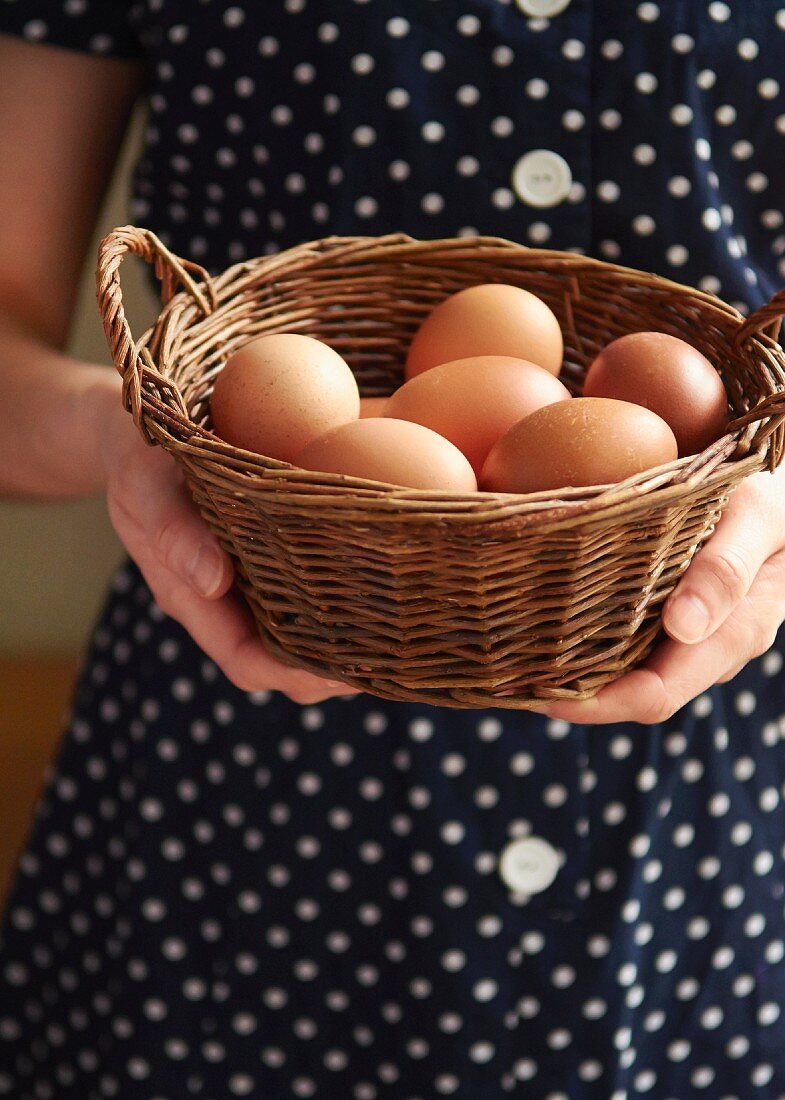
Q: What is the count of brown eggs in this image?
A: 7